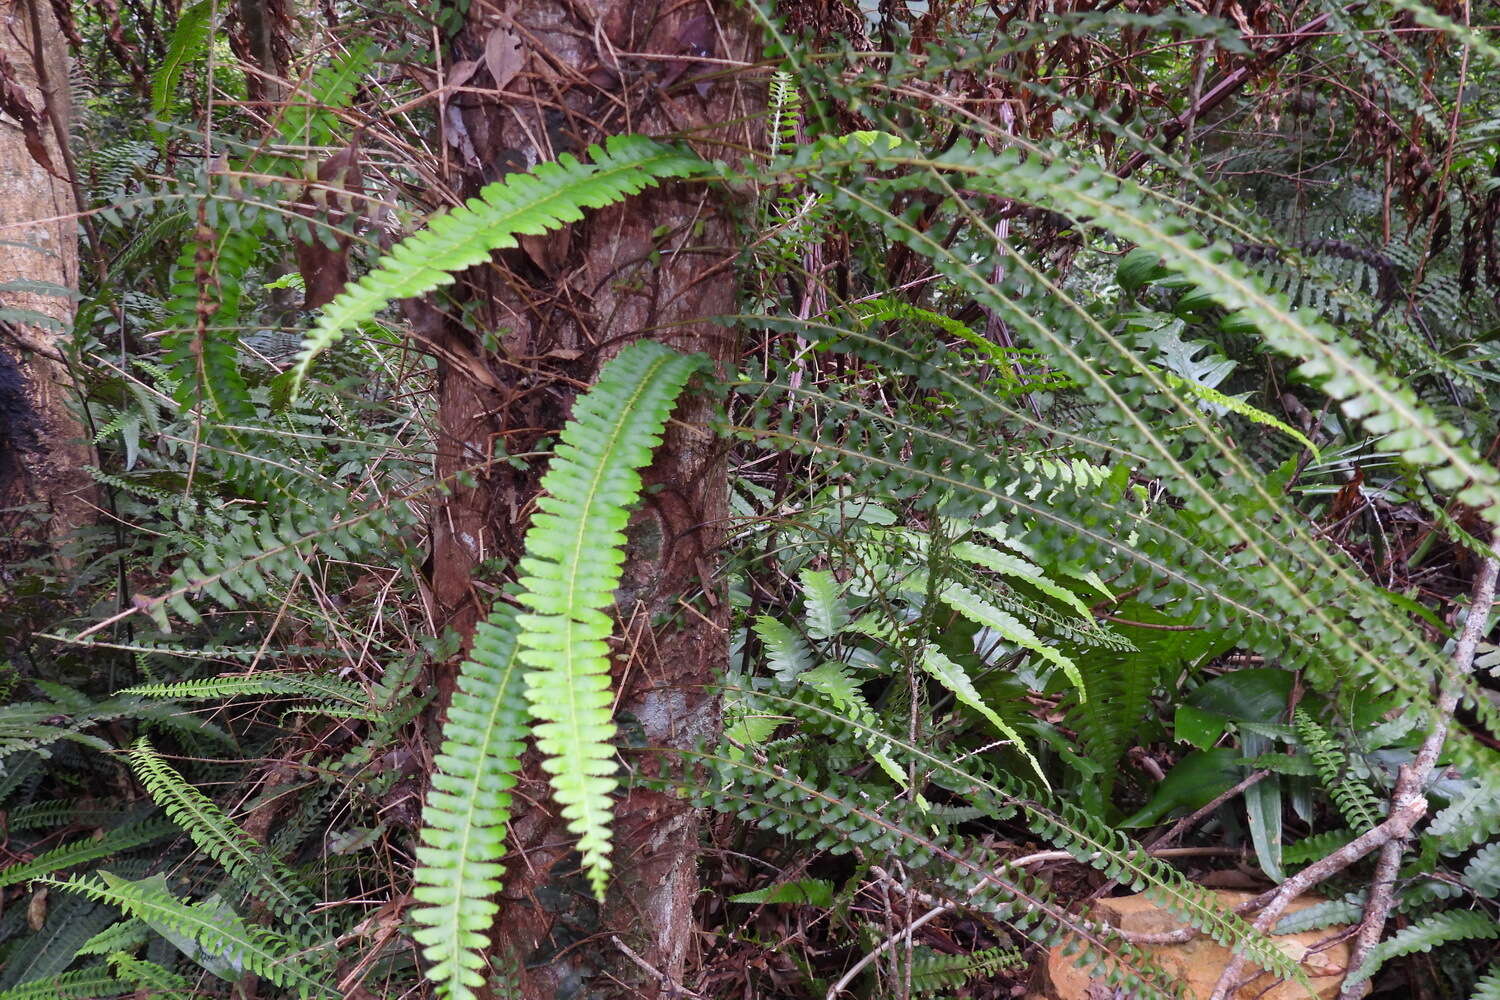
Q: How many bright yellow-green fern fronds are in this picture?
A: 3